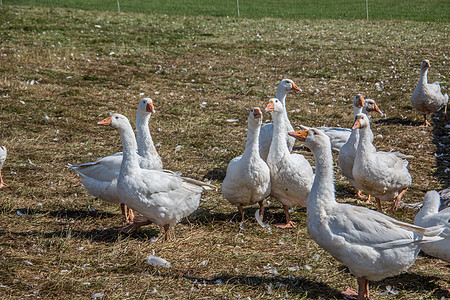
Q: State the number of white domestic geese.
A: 12